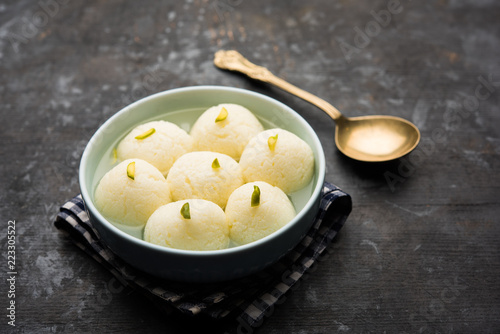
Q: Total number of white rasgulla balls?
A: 7